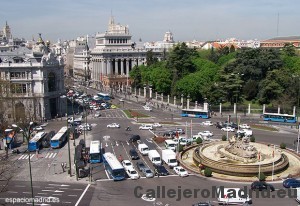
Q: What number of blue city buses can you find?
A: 7